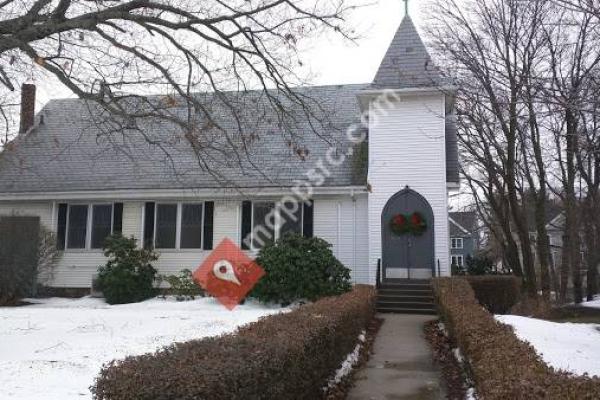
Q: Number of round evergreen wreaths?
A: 2